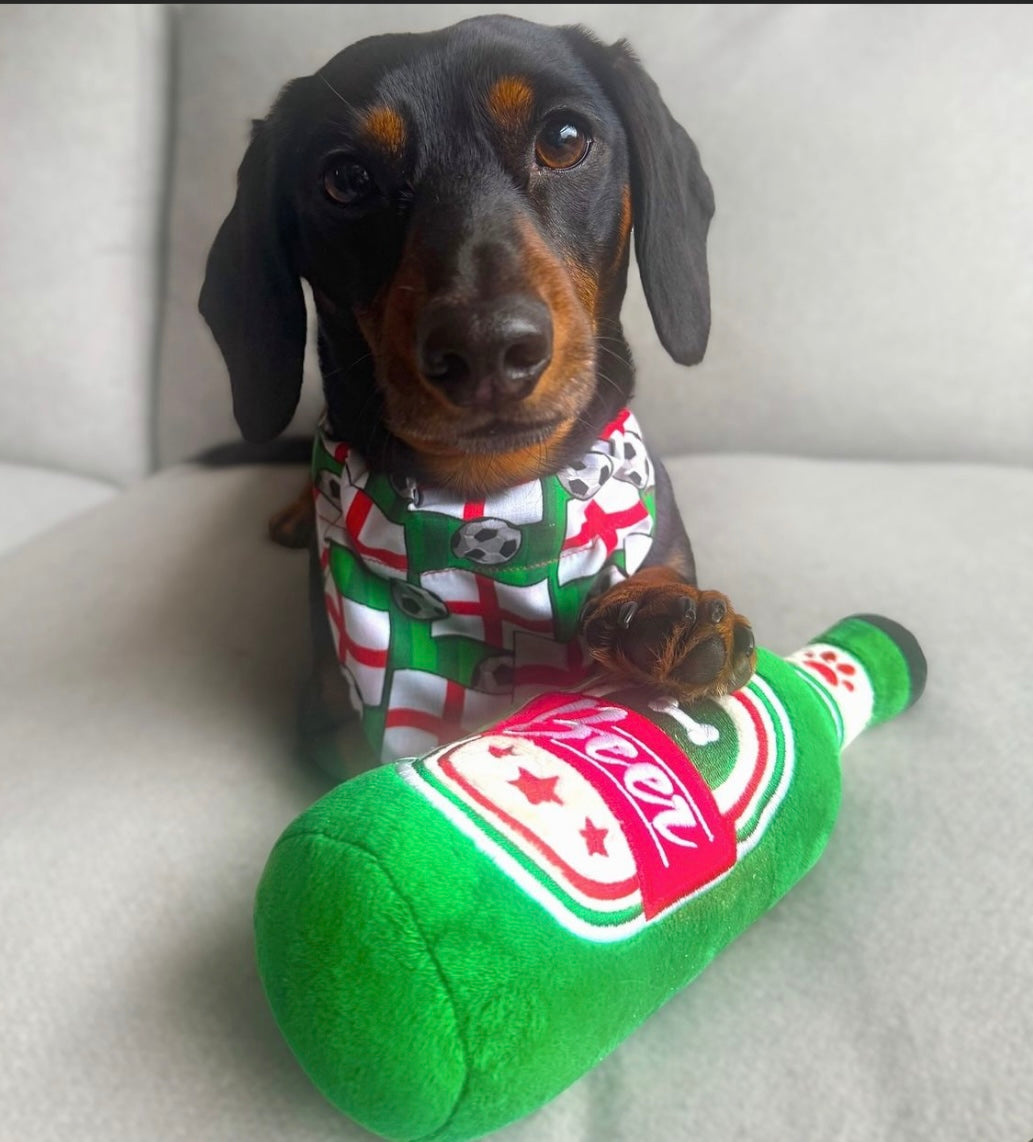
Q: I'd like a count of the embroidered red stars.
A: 3